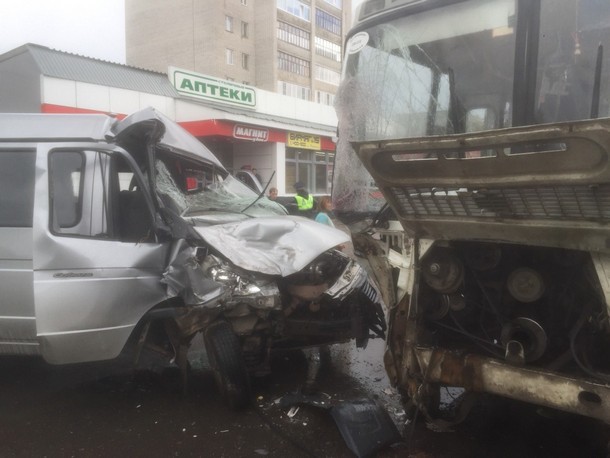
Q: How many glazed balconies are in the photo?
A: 9